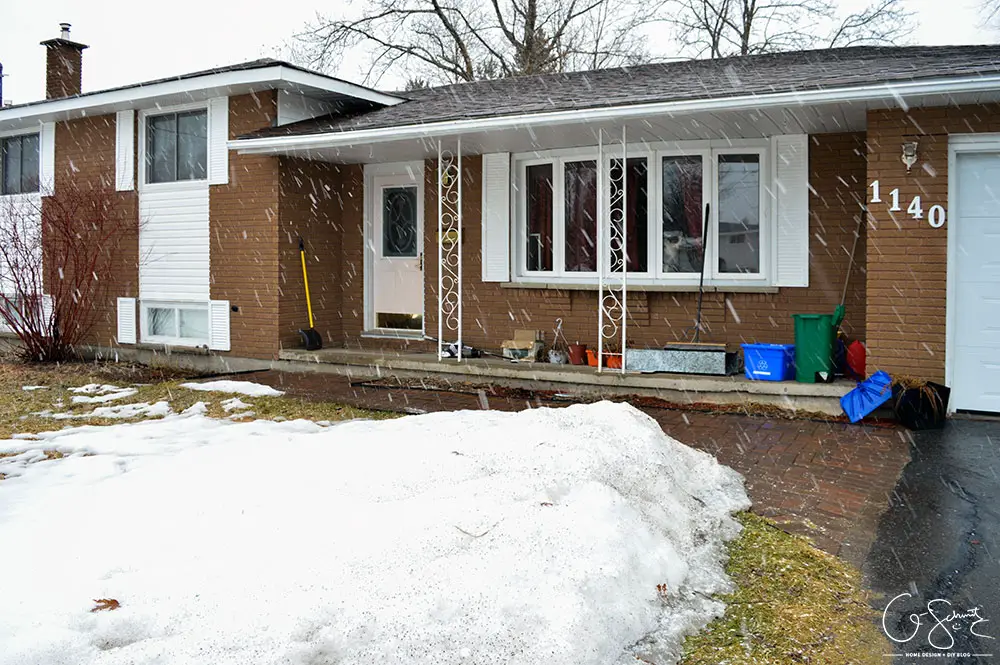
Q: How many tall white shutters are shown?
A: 5